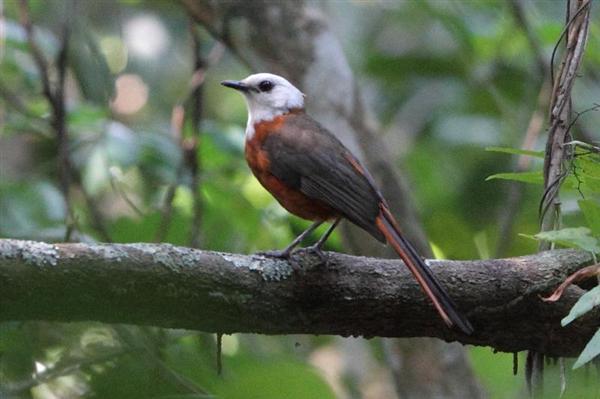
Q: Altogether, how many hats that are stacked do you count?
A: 0